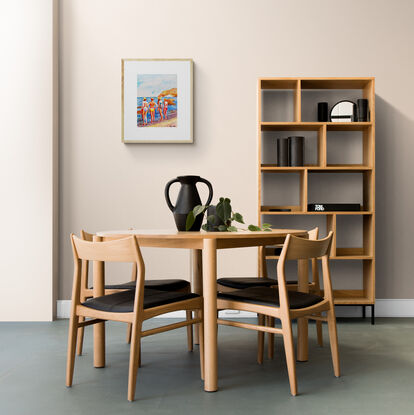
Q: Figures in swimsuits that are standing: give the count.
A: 4